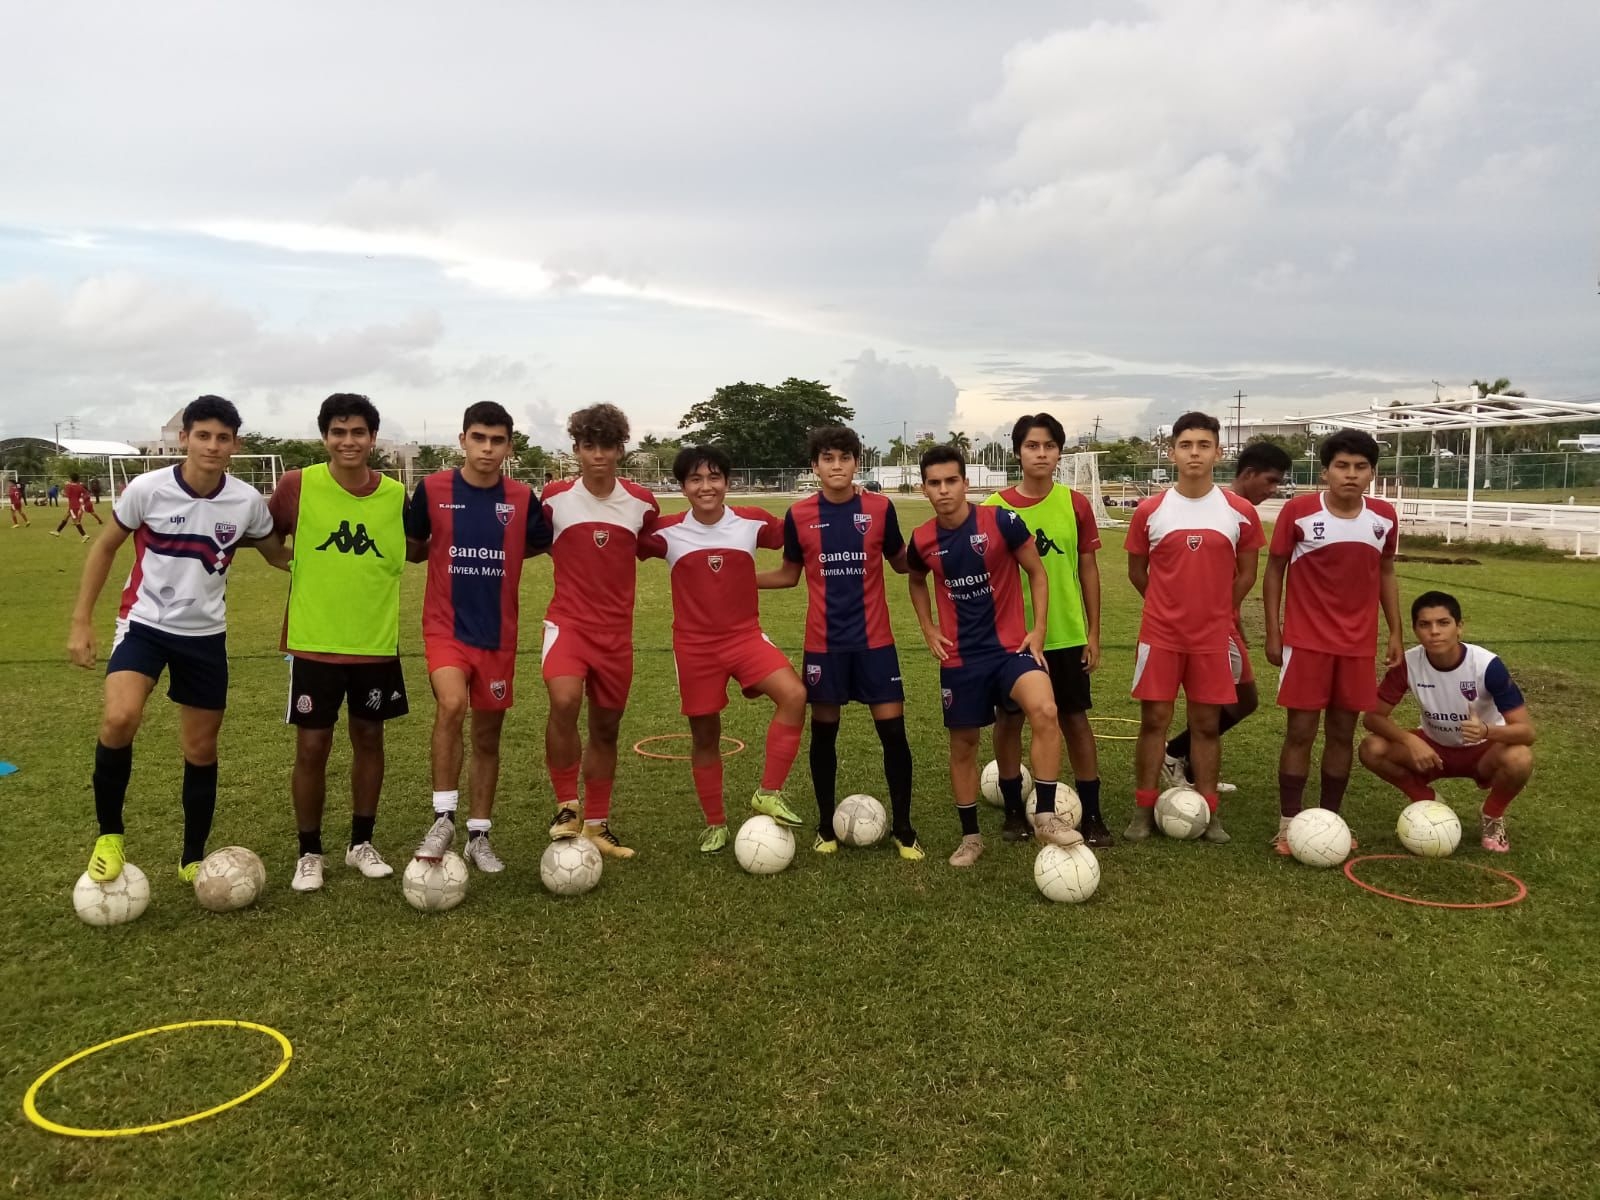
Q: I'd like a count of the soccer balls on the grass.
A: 12